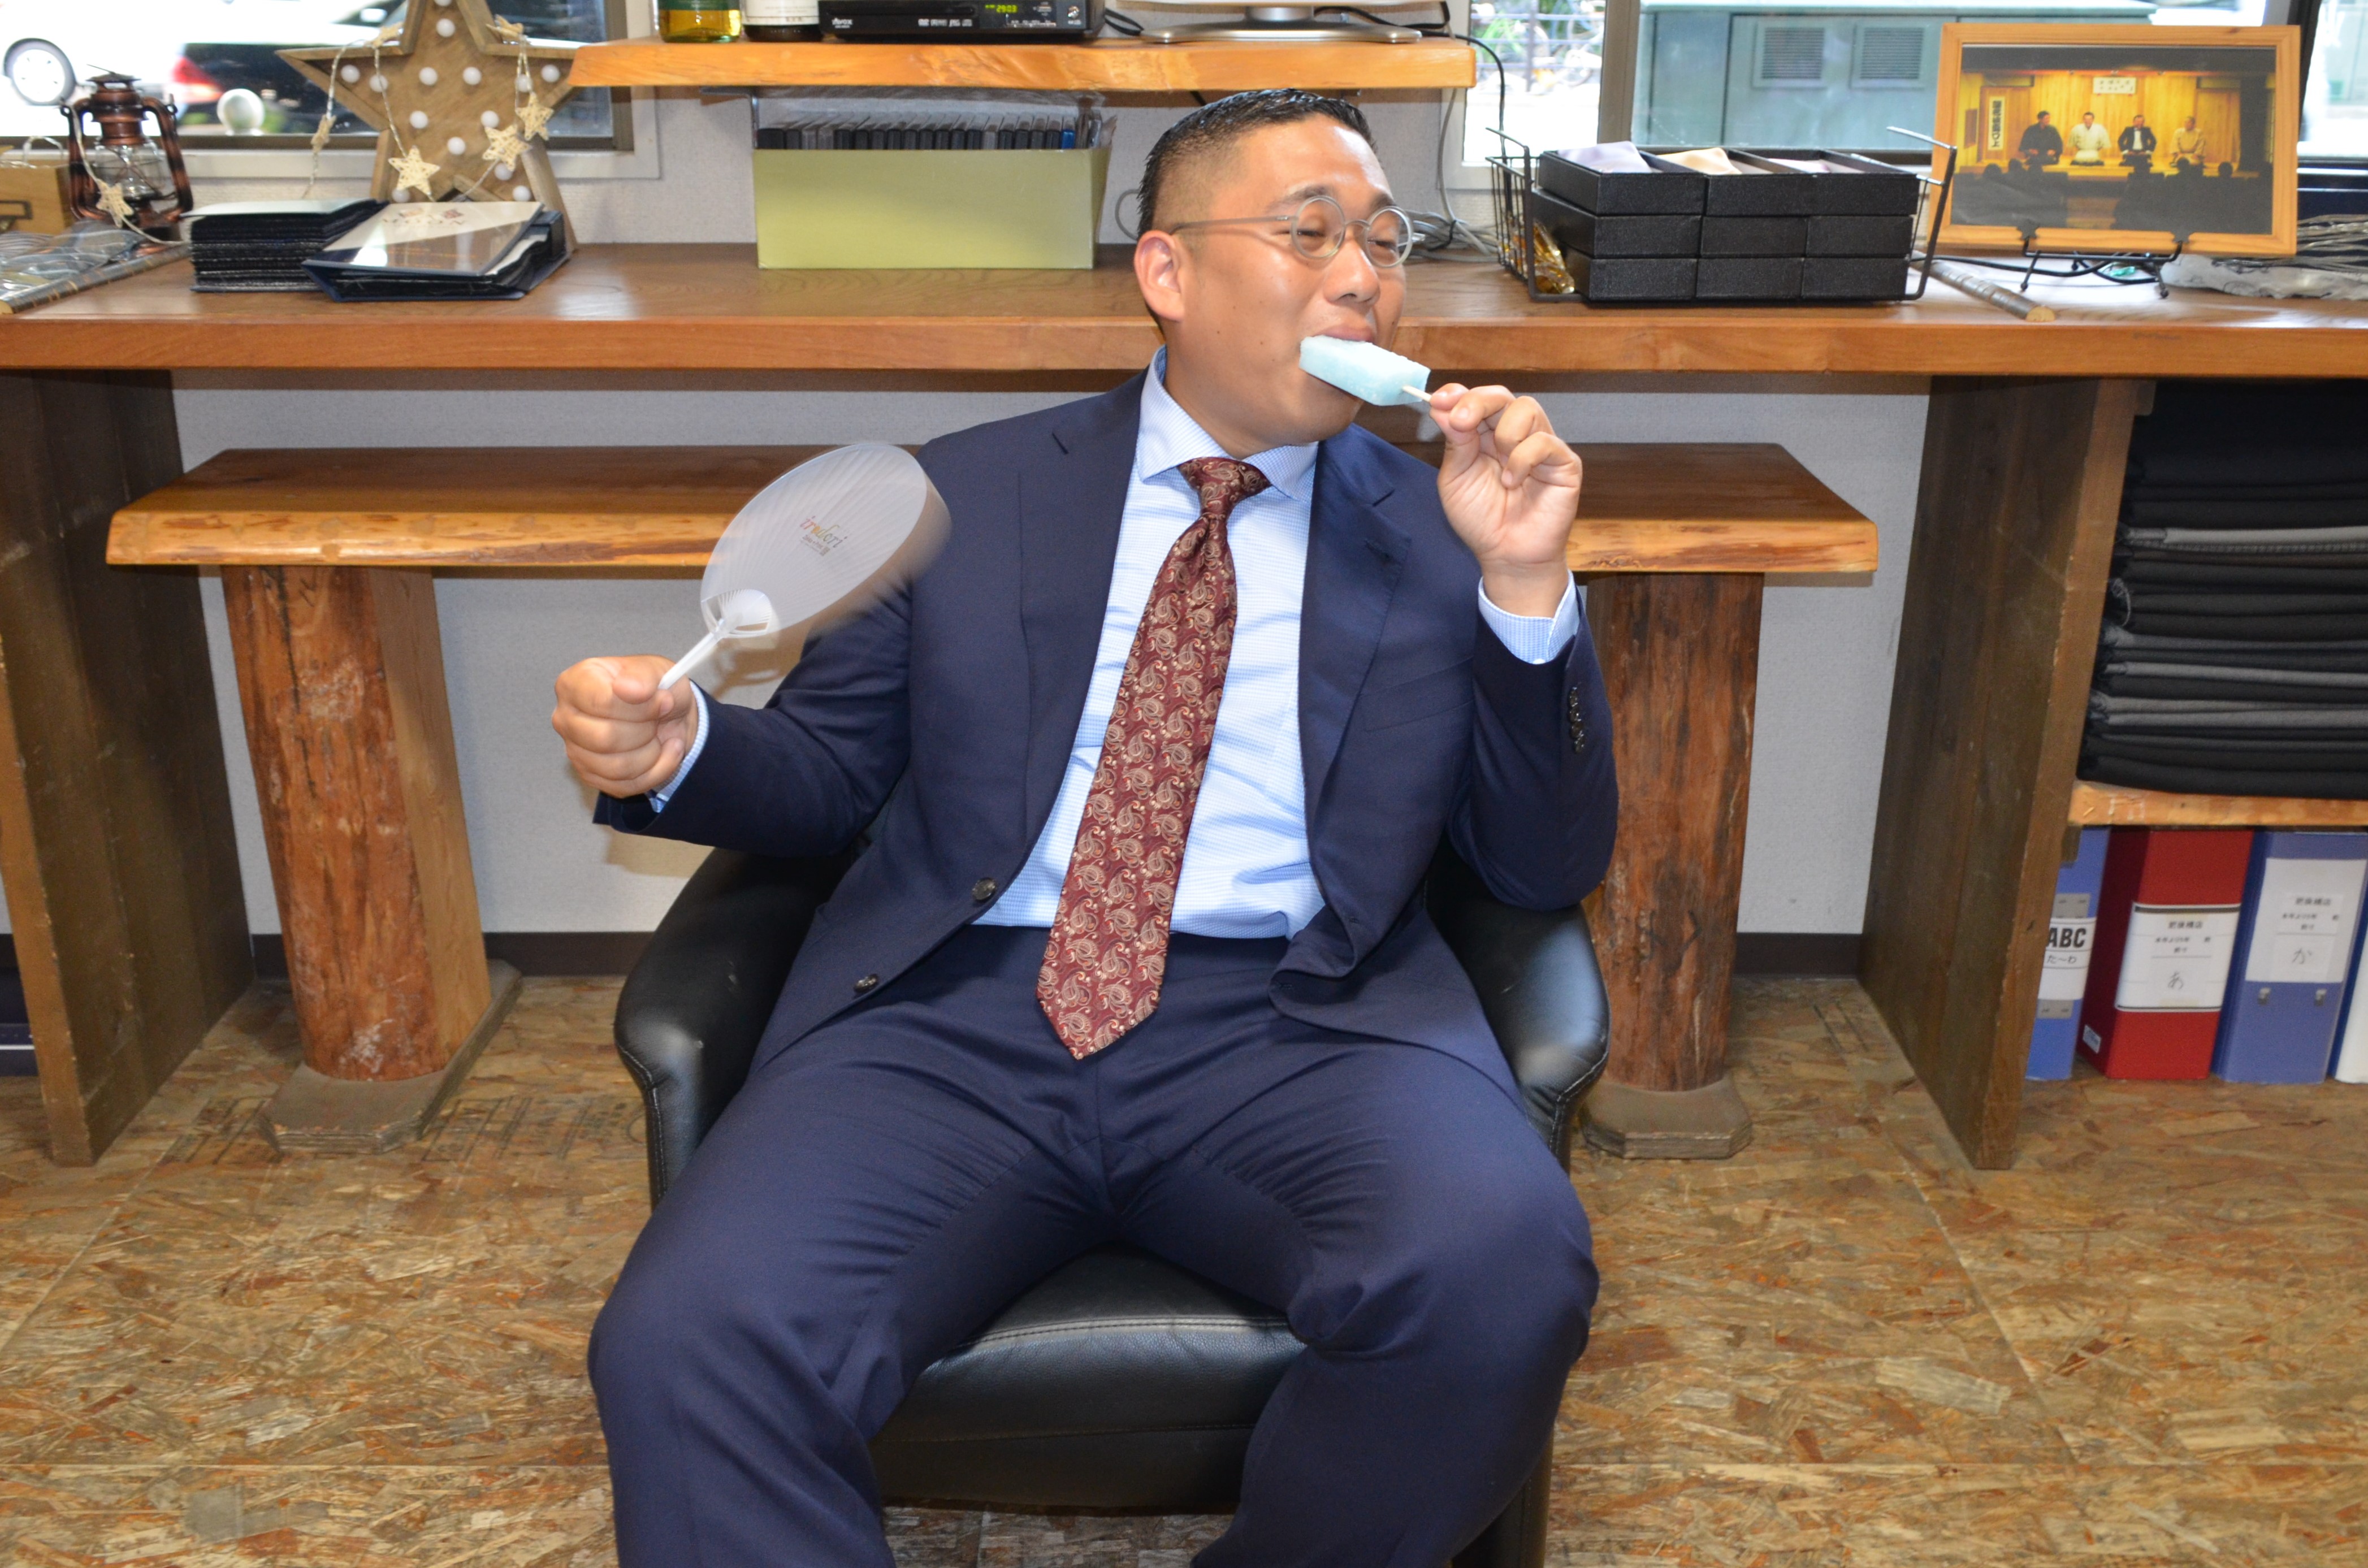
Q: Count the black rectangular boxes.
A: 9